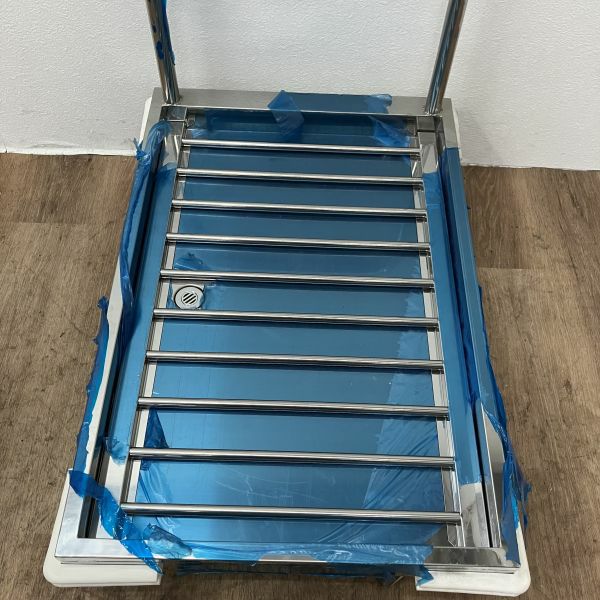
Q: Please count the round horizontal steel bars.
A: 10